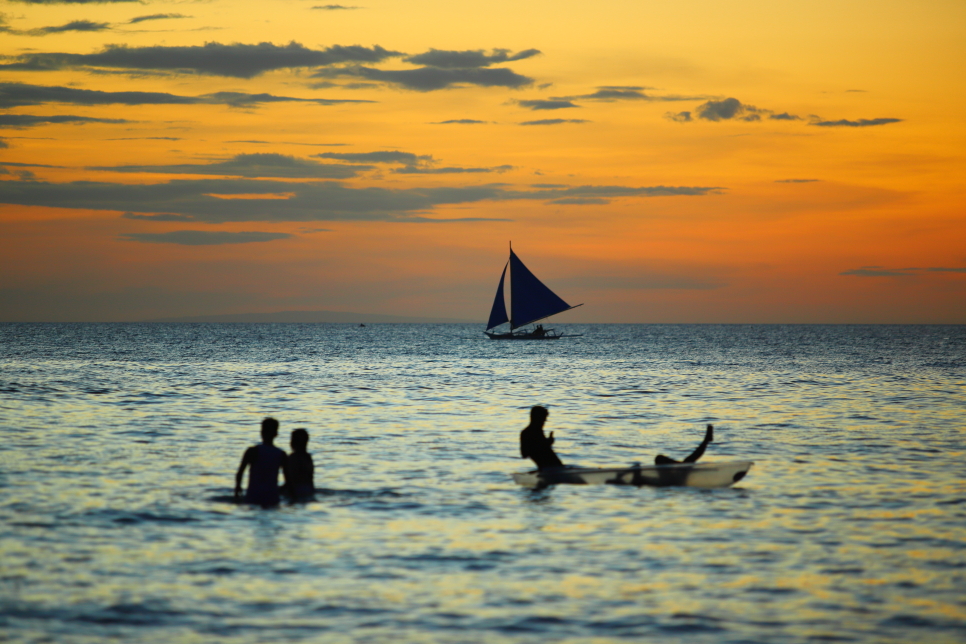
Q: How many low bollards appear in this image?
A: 0